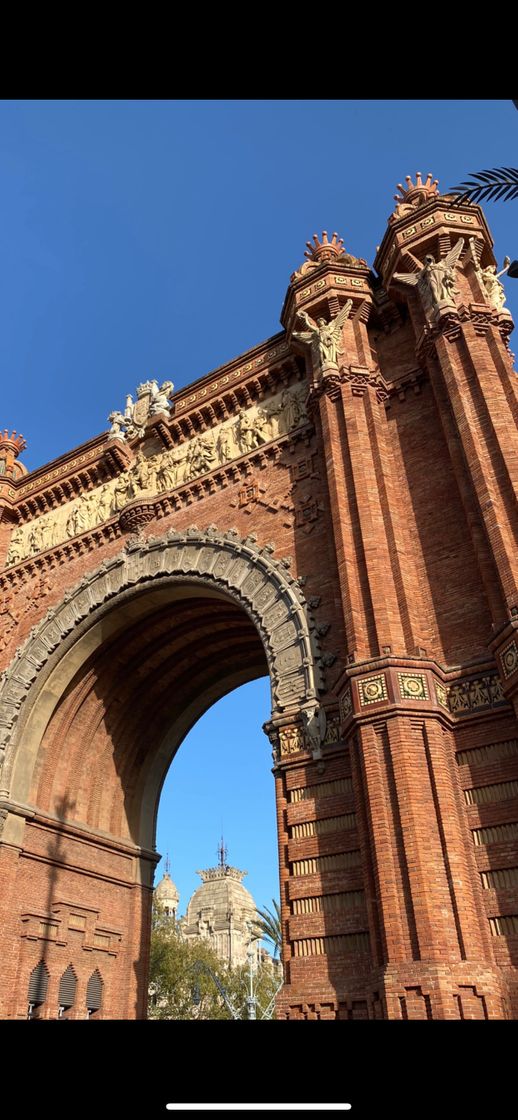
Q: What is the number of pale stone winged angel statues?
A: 3